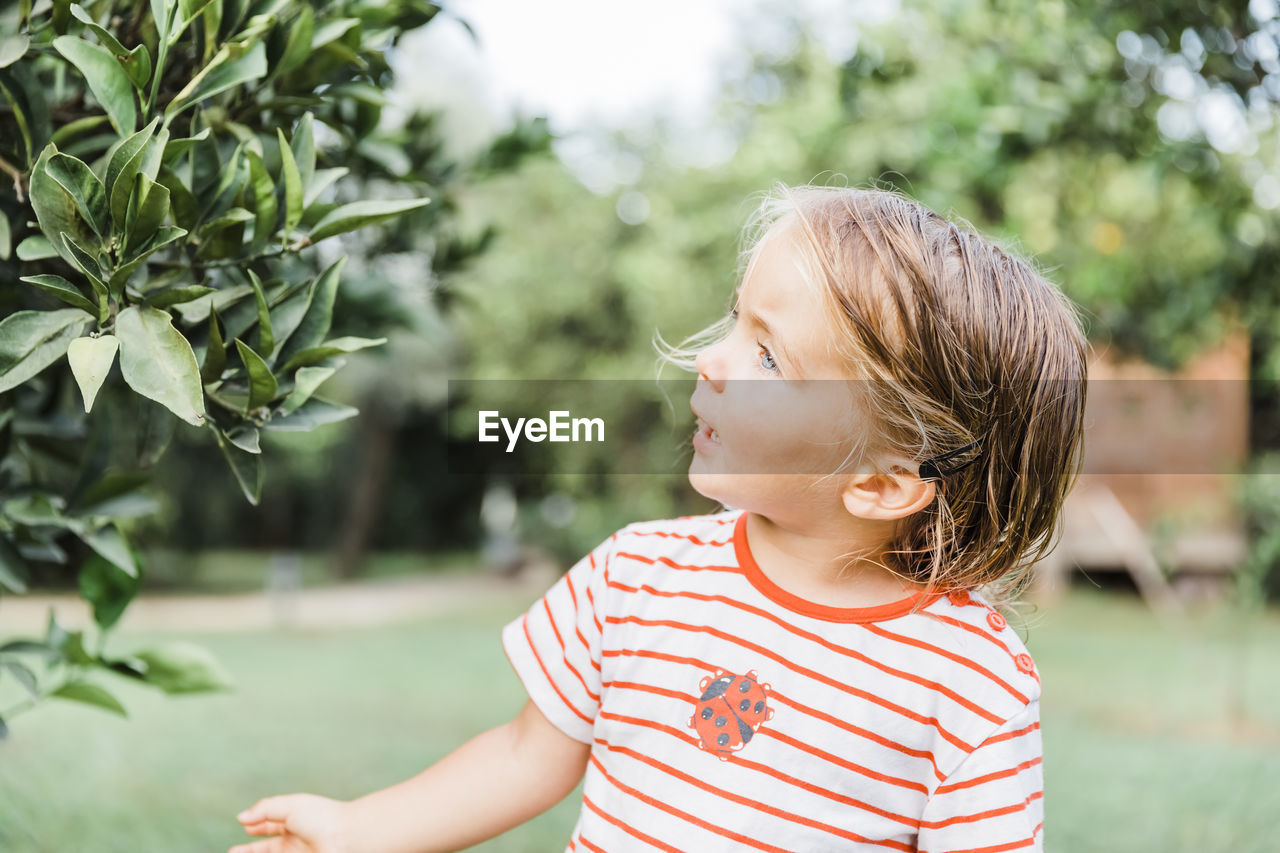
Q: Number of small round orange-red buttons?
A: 3